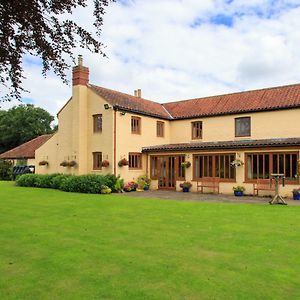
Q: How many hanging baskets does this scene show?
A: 7